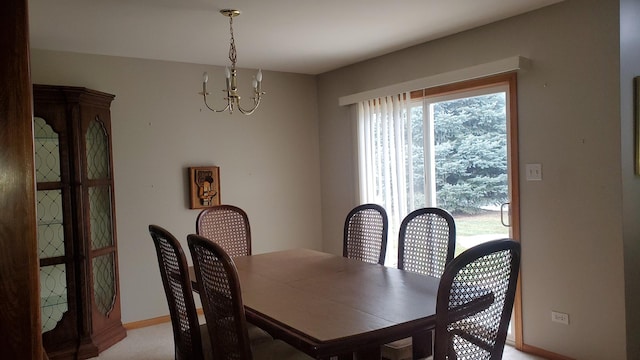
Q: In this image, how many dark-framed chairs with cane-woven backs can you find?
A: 6